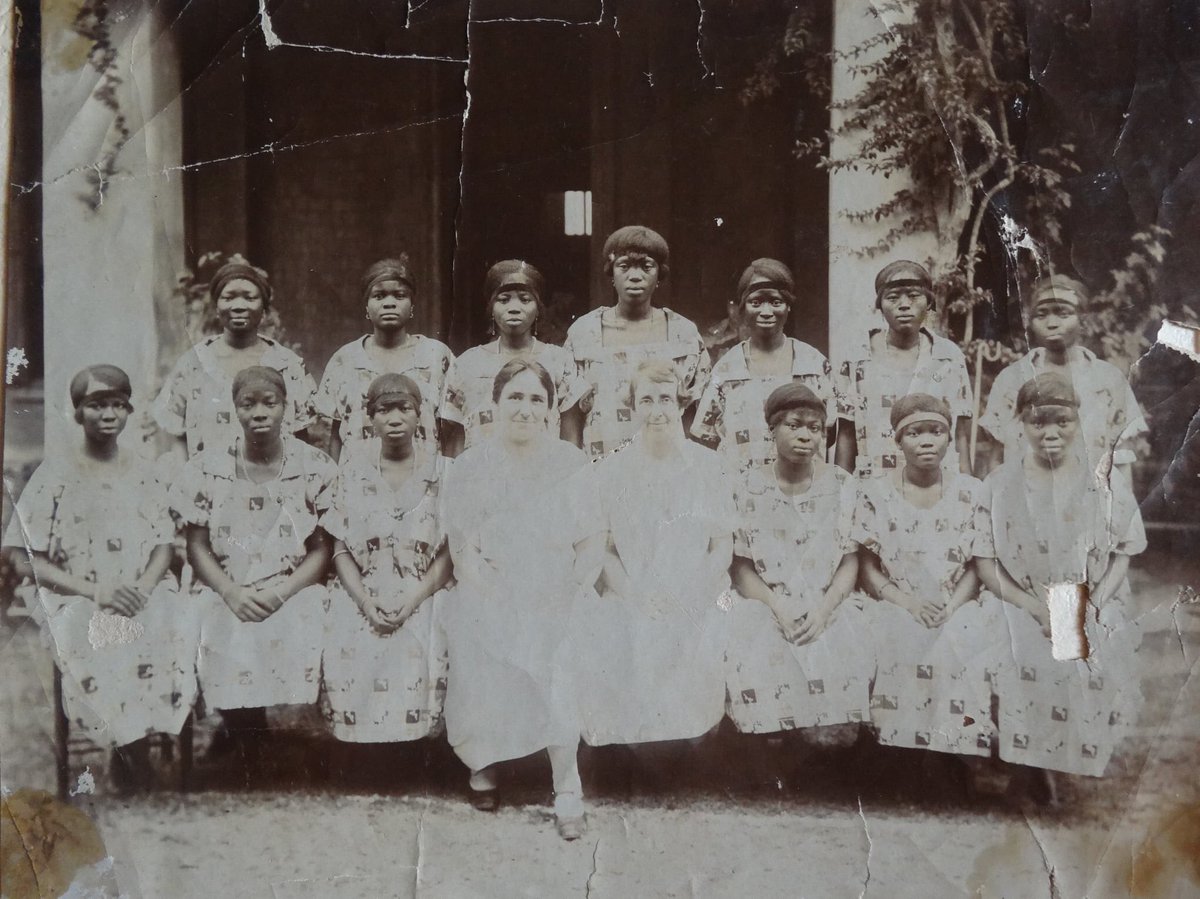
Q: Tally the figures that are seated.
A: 8